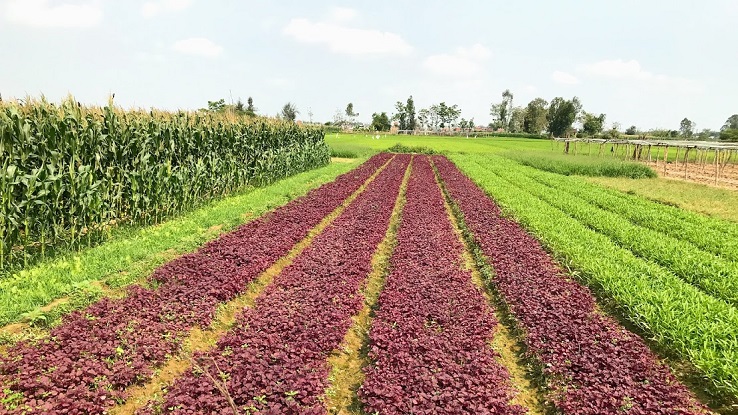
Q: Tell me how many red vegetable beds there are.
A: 4